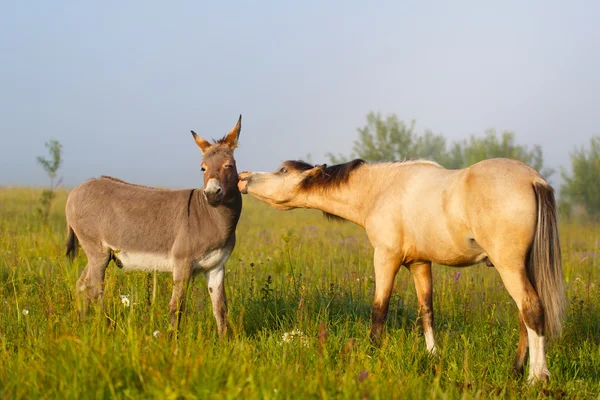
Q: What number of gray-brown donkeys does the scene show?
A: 1